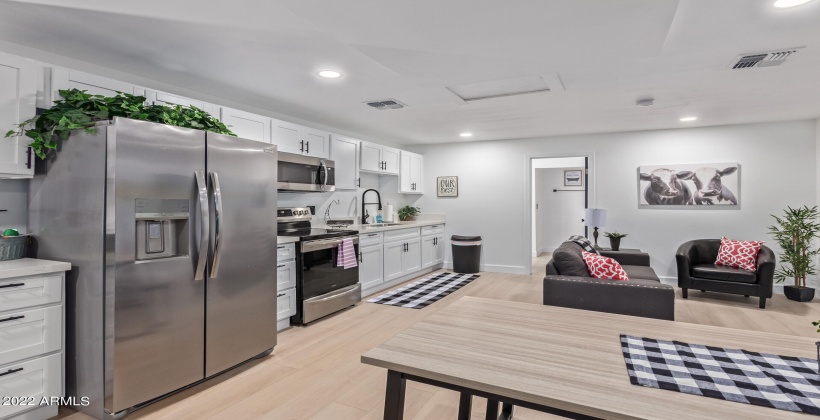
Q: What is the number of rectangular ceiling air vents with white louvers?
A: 2